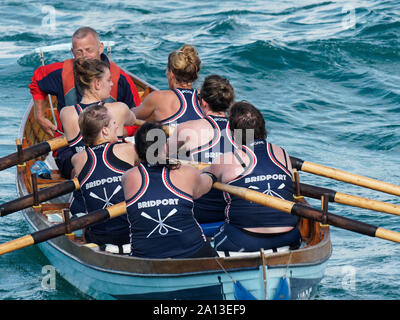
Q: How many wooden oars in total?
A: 6